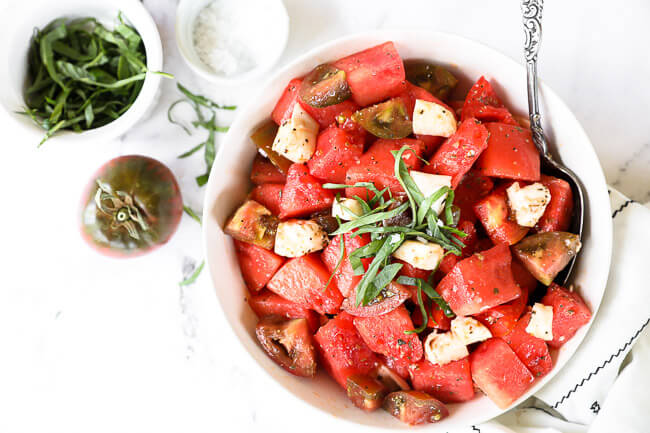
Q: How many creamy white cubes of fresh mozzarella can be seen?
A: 10